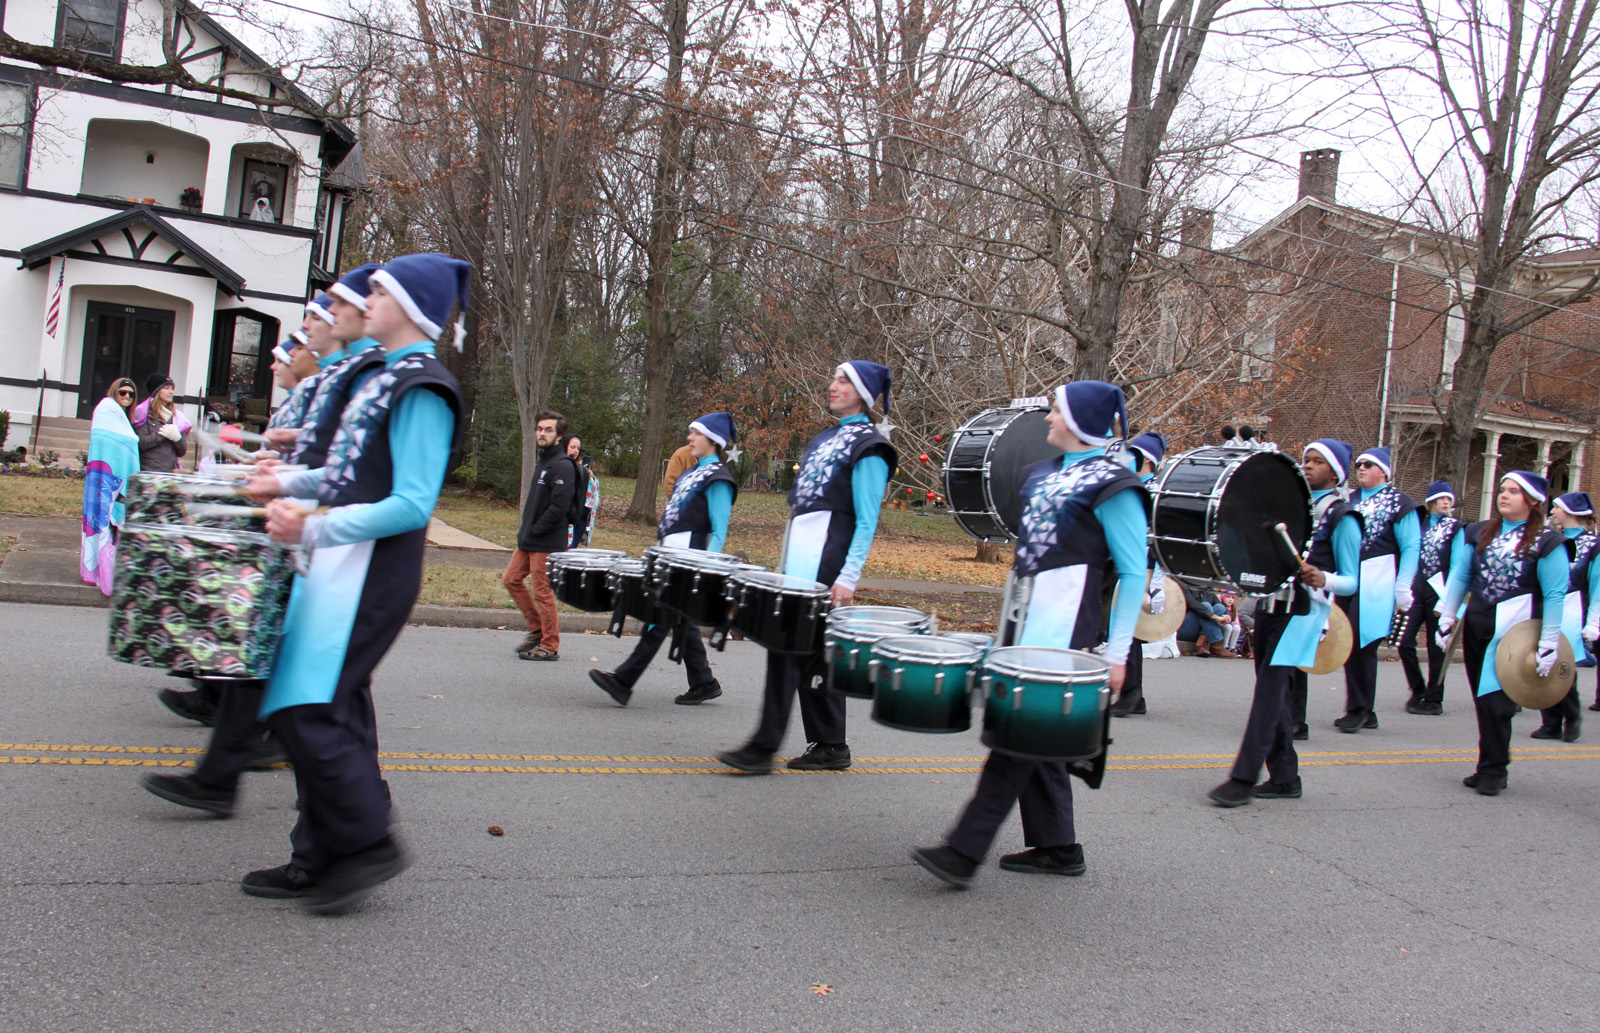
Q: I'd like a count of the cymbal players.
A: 3